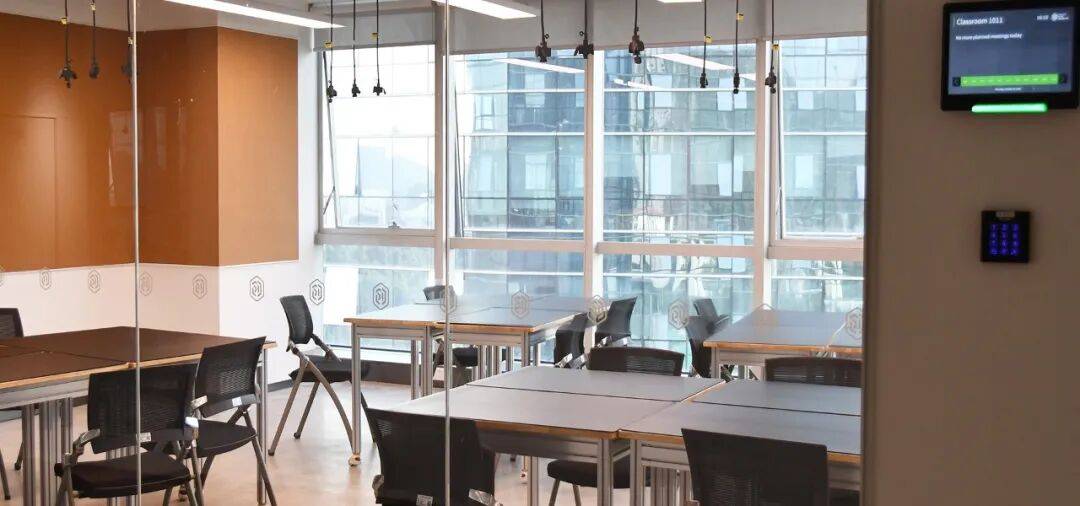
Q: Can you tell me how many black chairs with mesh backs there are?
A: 13